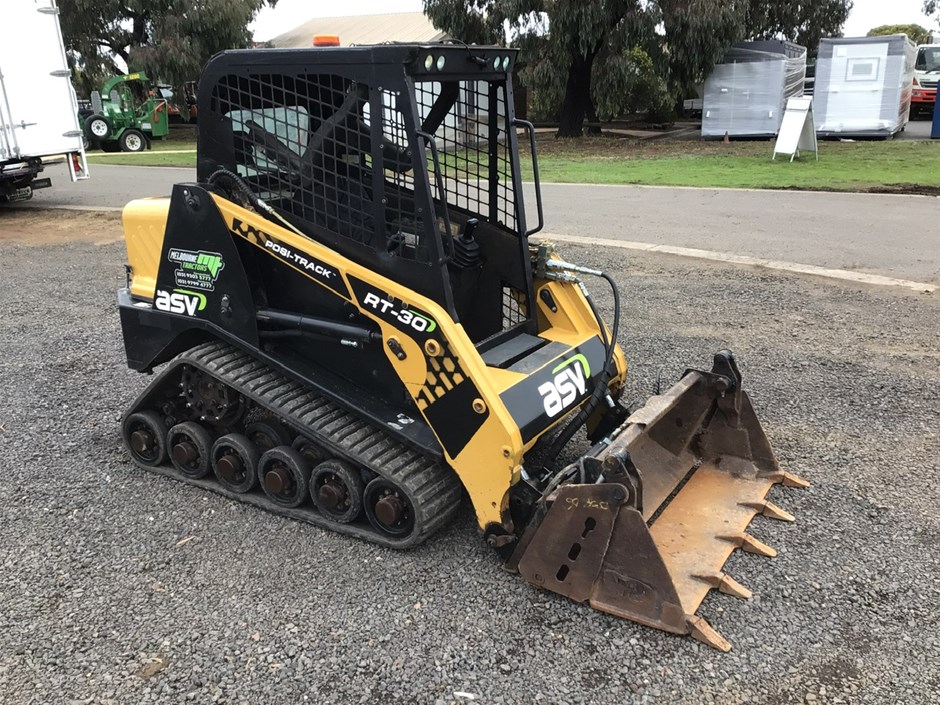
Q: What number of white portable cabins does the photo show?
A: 2